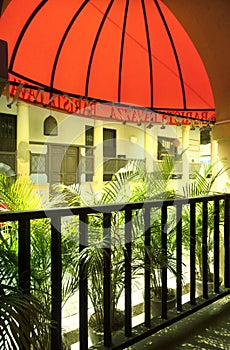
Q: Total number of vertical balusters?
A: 12